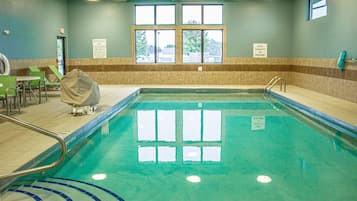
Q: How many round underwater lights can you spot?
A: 3